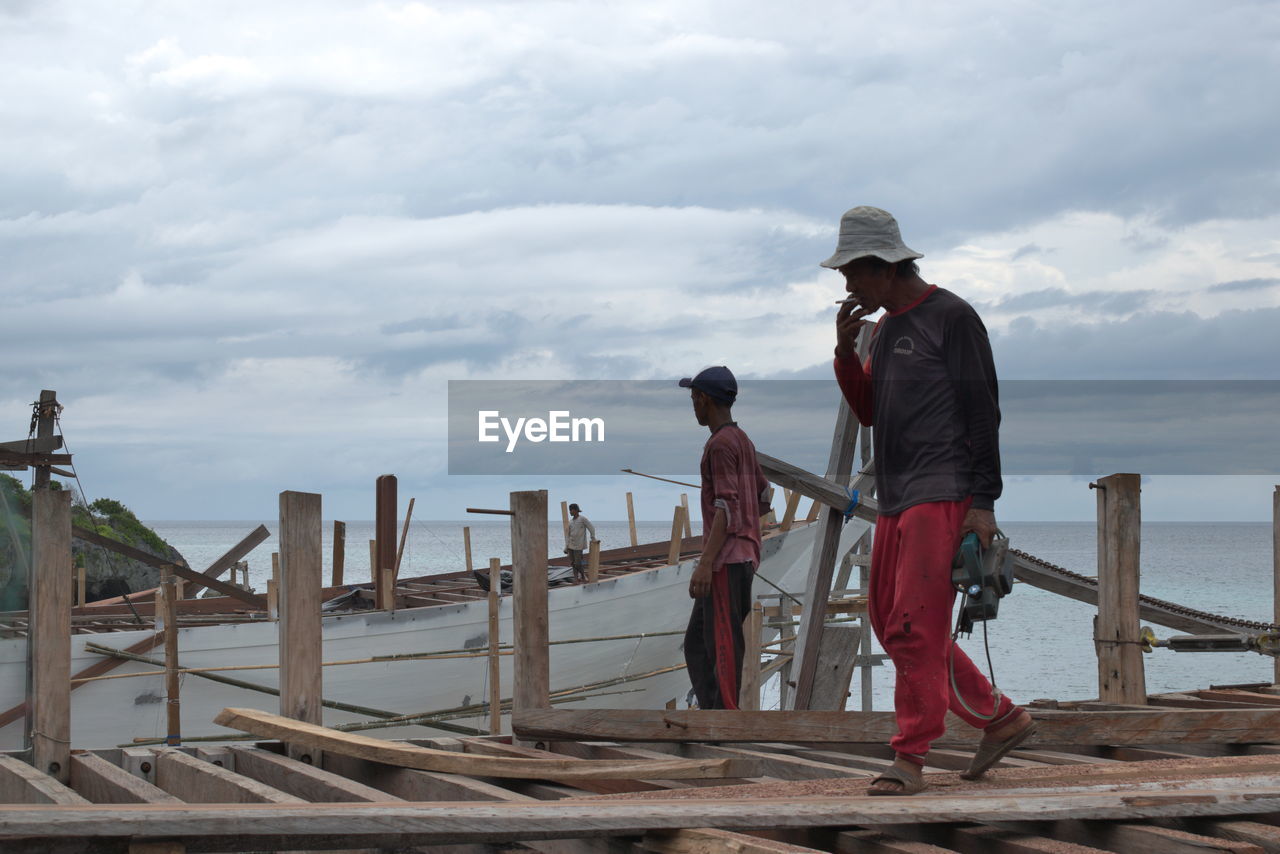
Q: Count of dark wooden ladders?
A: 0